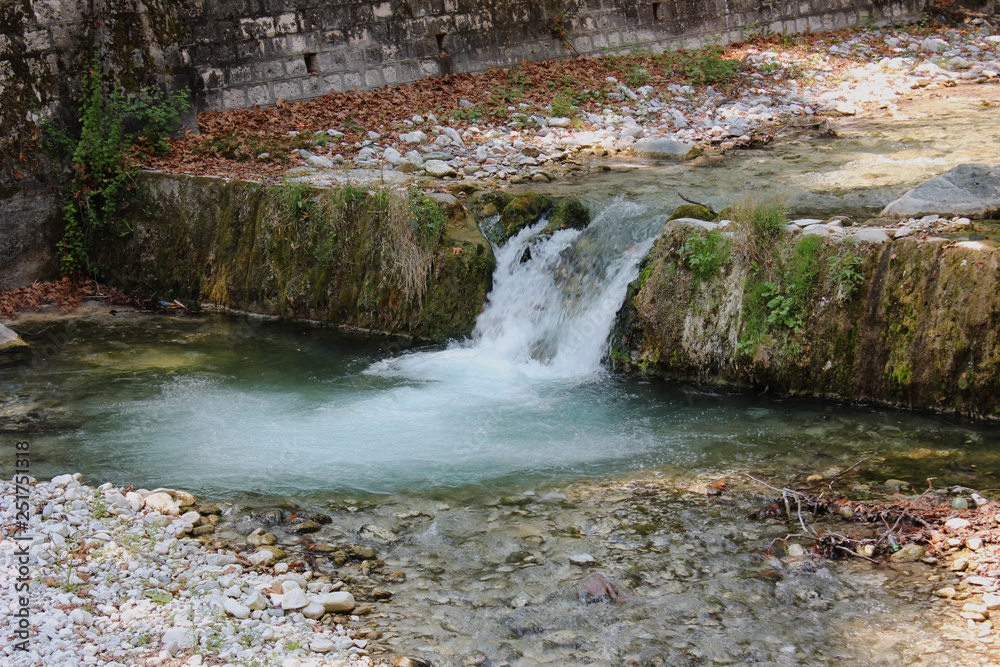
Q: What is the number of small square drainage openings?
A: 3